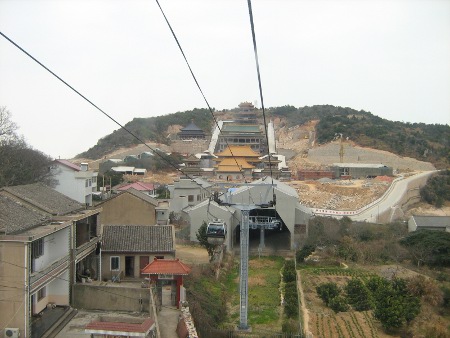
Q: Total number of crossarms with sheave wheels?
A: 1